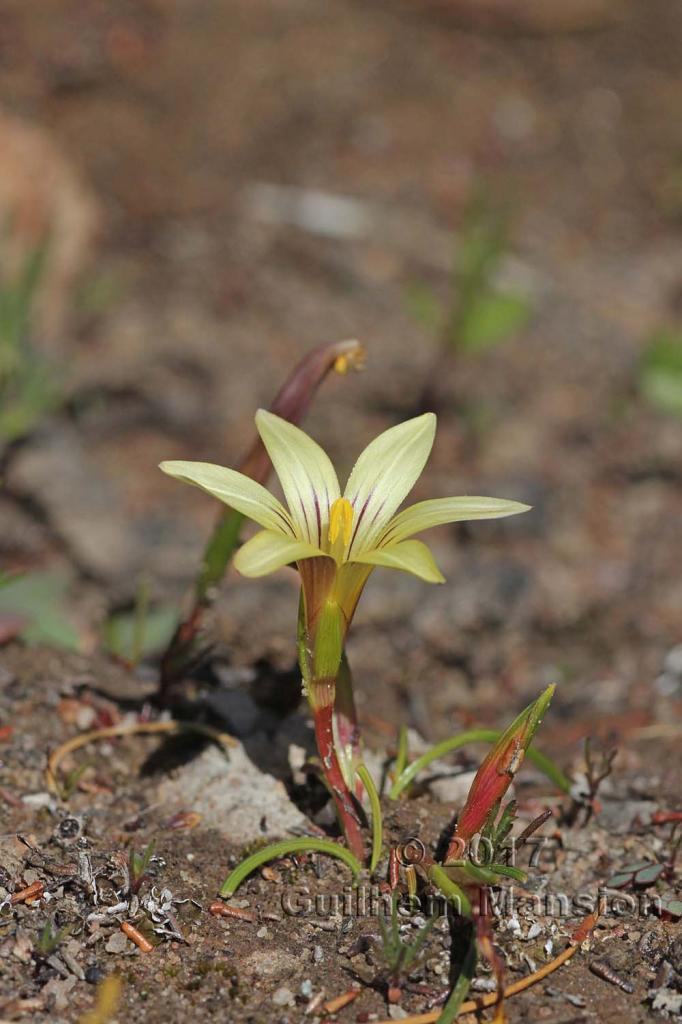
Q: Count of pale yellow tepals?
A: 6